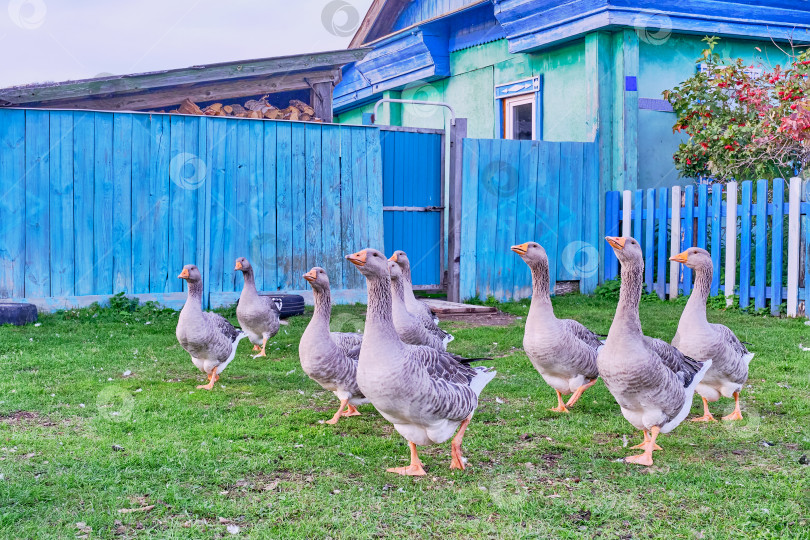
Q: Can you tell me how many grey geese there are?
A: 9